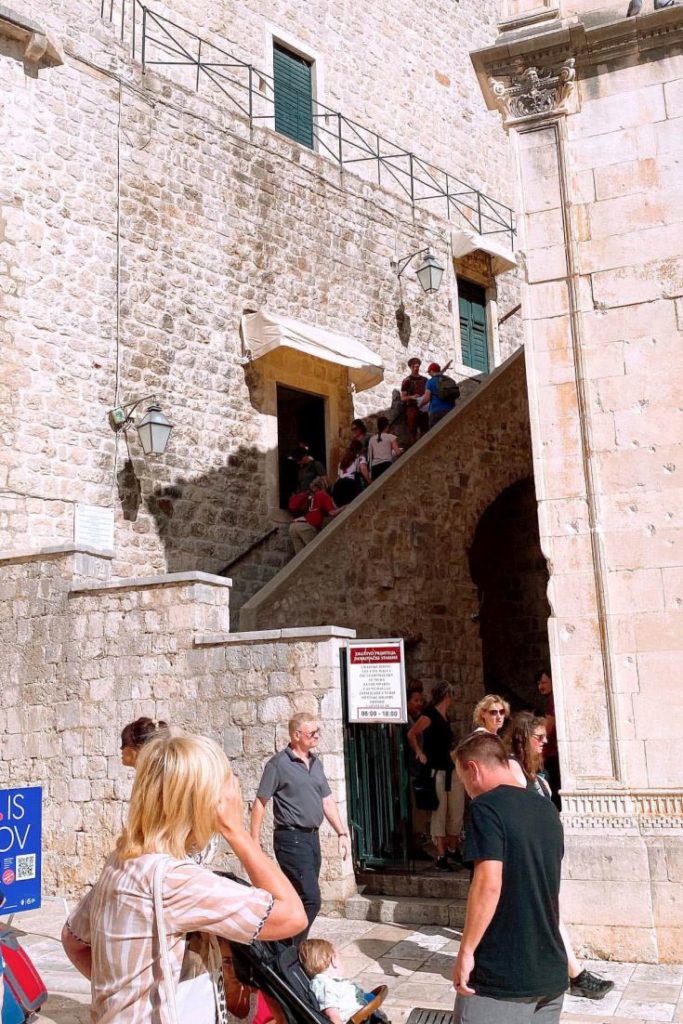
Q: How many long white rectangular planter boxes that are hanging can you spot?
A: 0